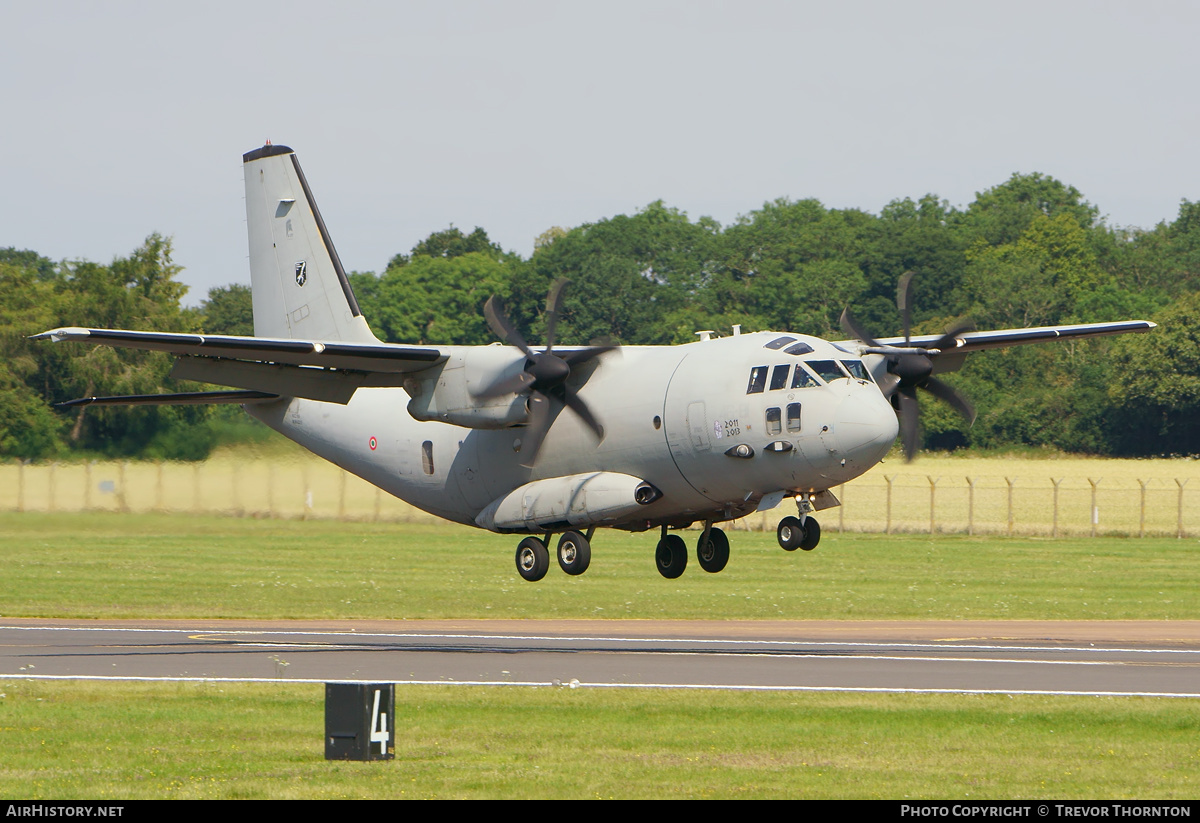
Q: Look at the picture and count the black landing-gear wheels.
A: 6